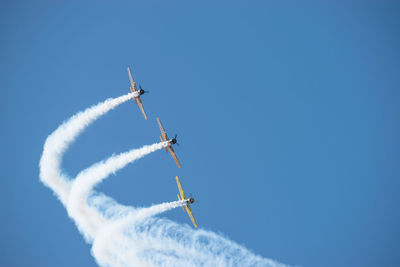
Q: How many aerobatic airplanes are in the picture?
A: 3